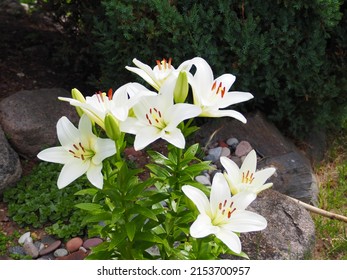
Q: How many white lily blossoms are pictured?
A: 7